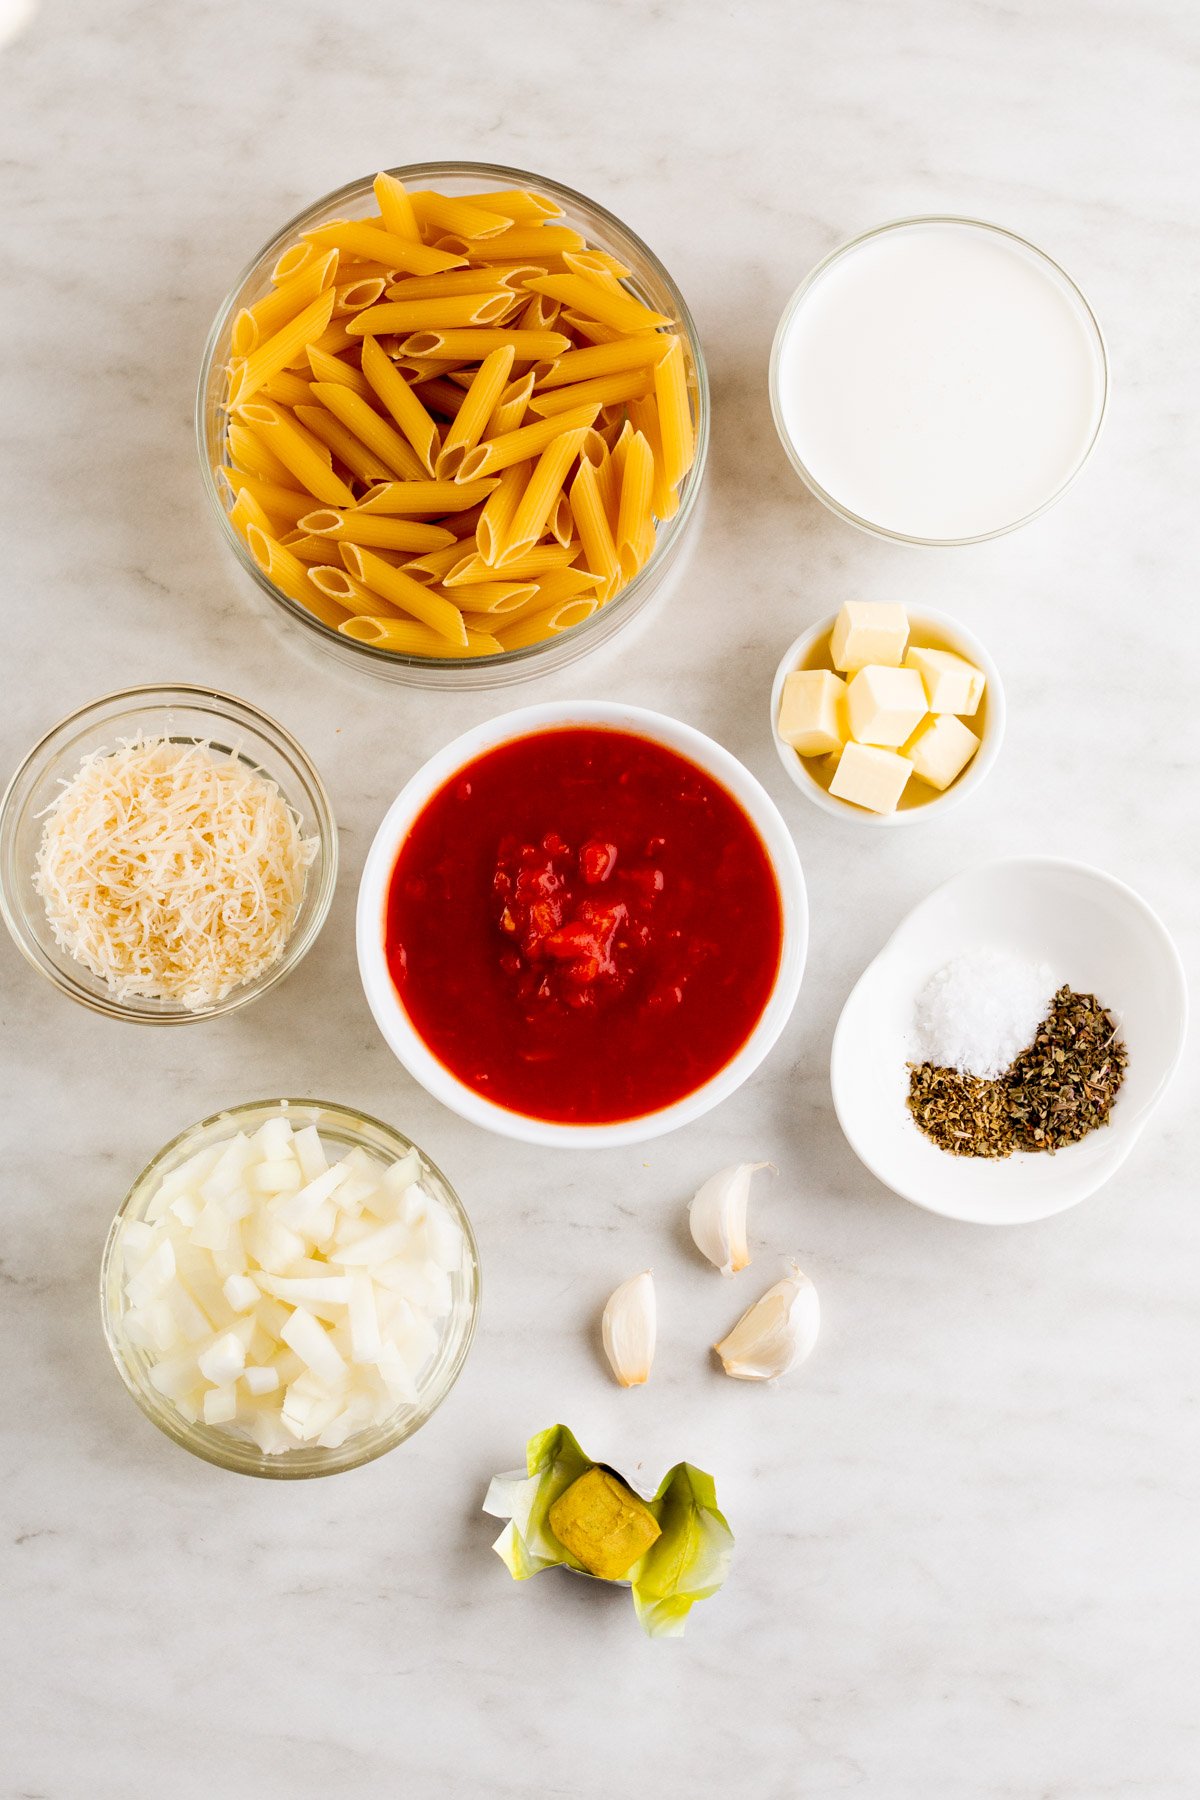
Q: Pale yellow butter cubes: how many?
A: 6